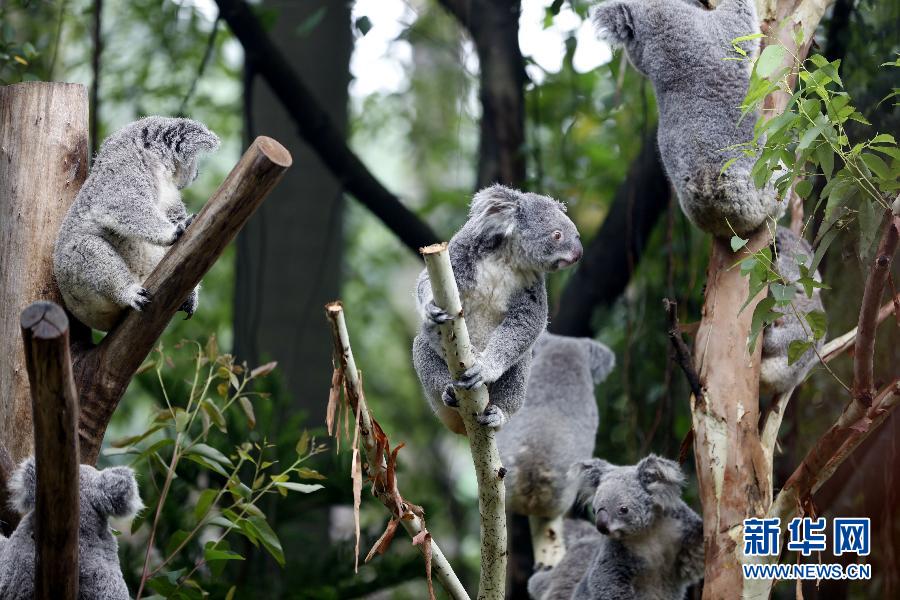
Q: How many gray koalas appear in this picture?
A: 8